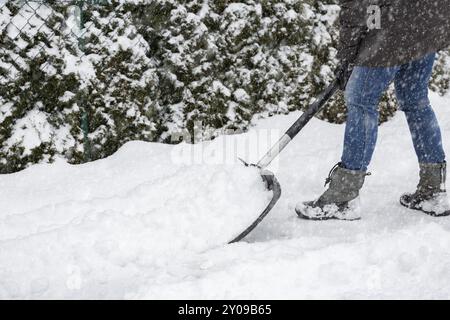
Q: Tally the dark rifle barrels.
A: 0